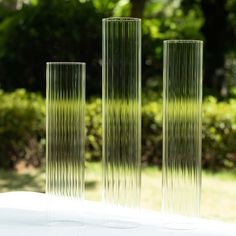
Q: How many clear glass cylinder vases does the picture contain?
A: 3